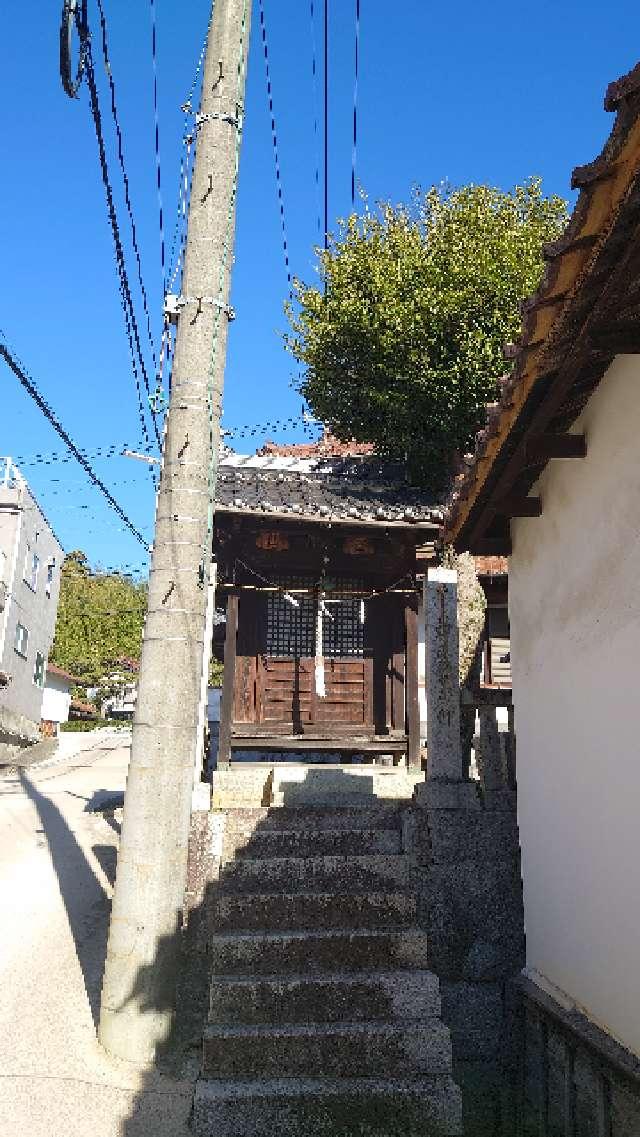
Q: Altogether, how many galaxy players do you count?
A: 0